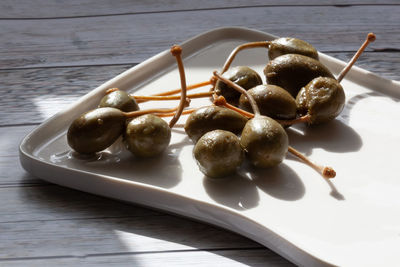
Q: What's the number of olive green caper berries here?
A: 11